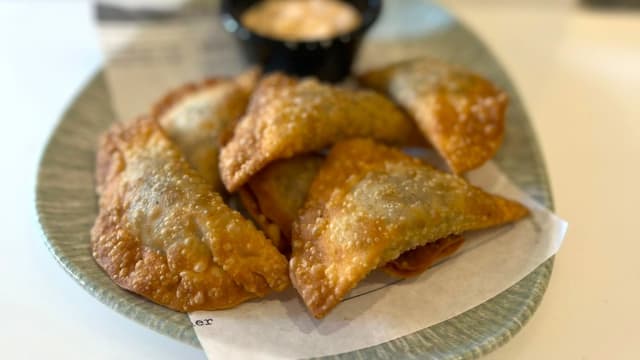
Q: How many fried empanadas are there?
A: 6